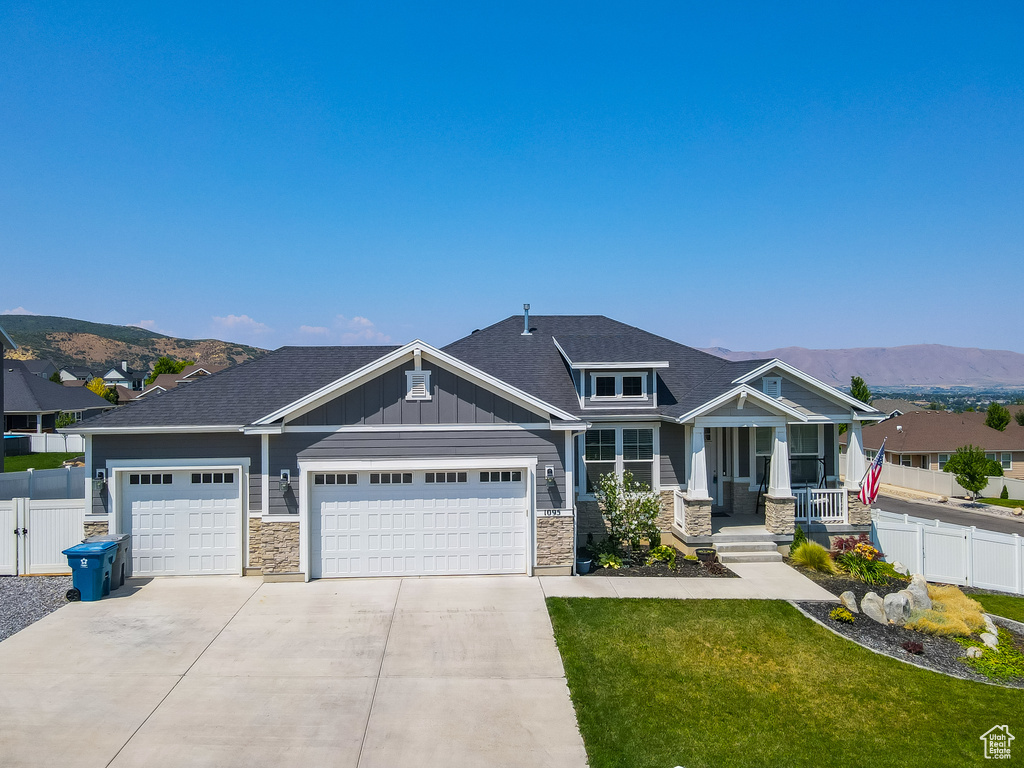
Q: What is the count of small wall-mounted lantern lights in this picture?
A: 3